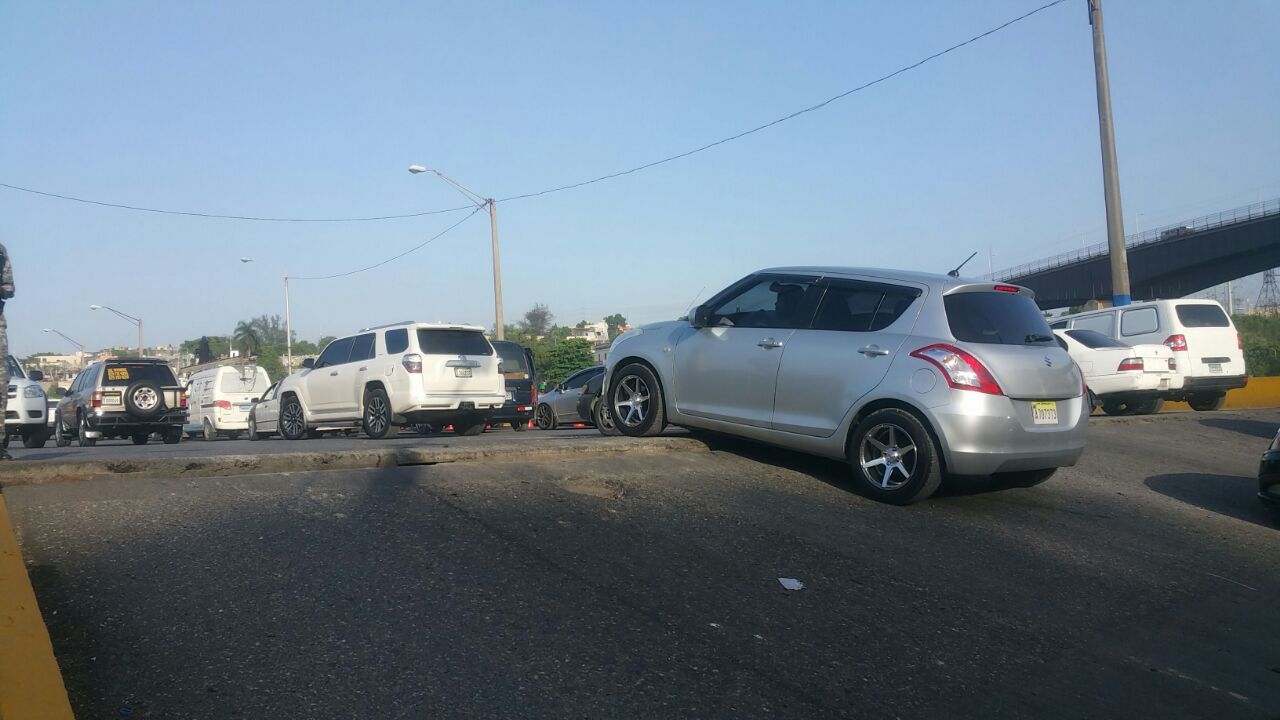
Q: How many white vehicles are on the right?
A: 2